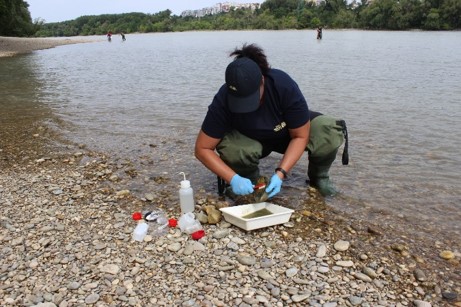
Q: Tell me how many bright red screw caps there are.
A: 3